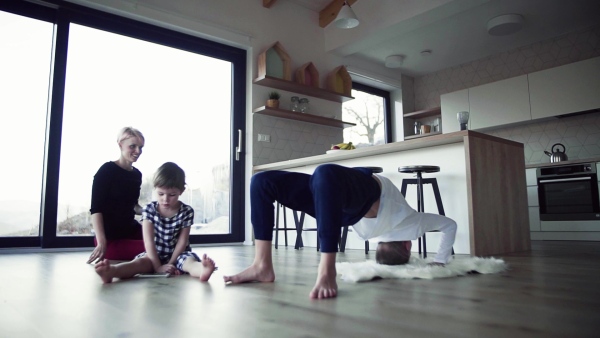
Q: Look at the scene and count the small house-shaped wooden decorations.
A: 3